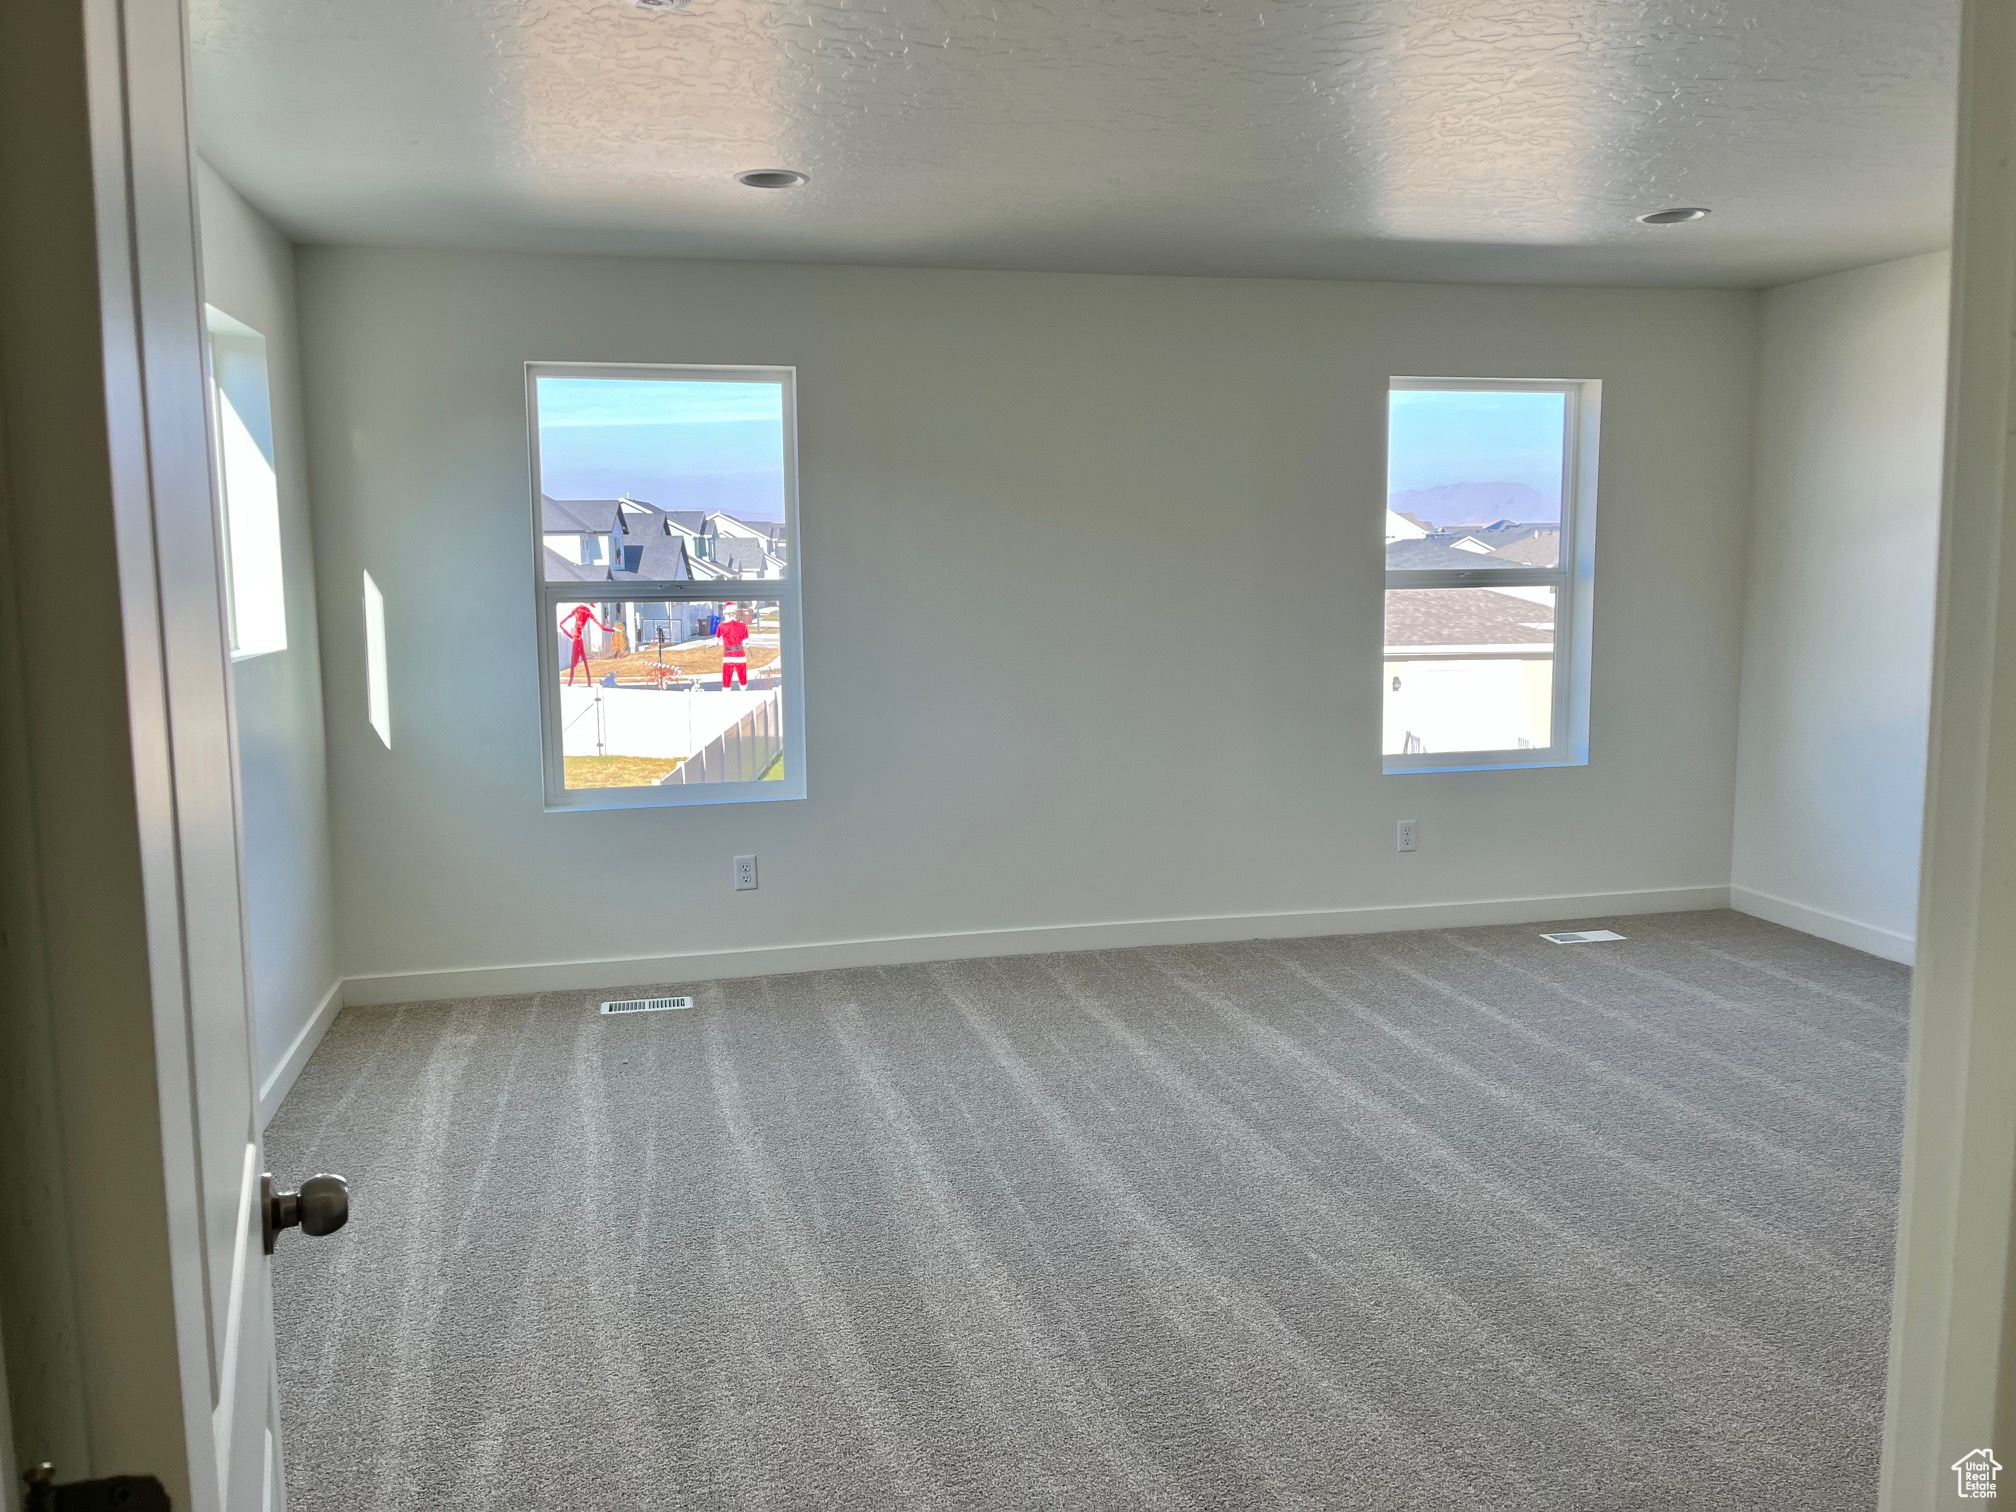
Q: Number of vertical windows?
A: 3